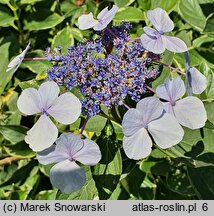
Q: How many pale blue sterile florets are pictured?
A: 8